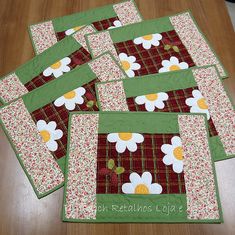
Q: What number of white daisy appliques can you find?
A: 13